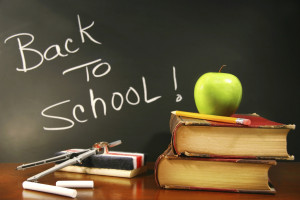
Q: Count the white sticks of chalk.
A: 2